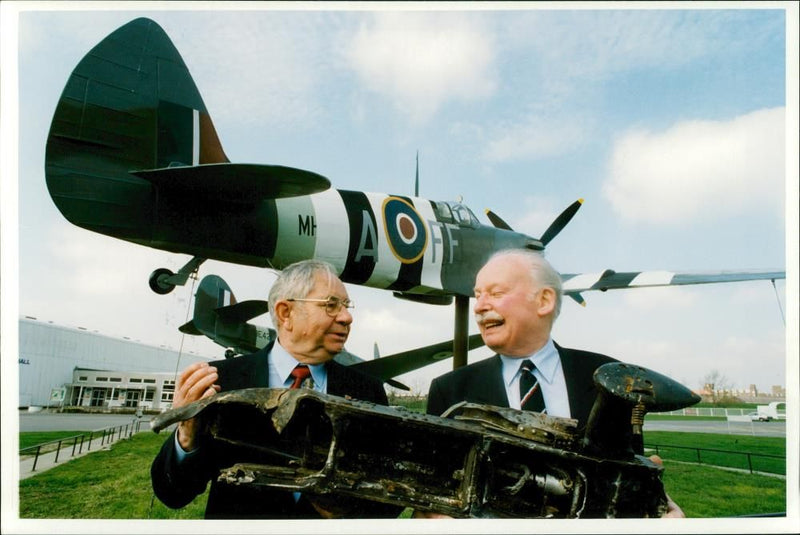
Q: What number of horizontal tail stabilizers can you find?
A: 3